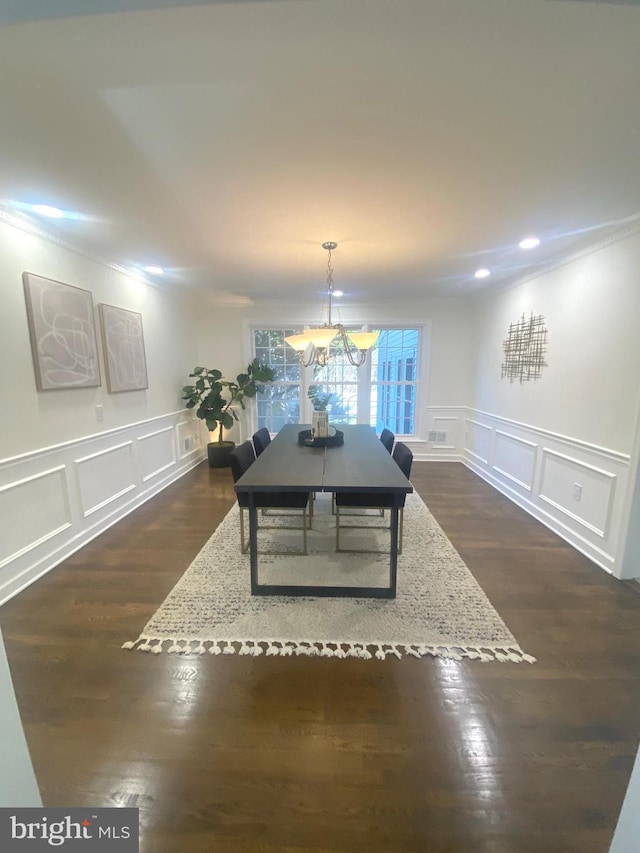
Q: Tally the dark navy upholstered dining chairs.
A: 4